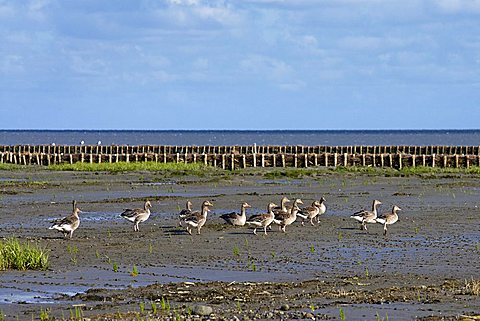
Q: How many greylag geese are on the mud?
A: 15